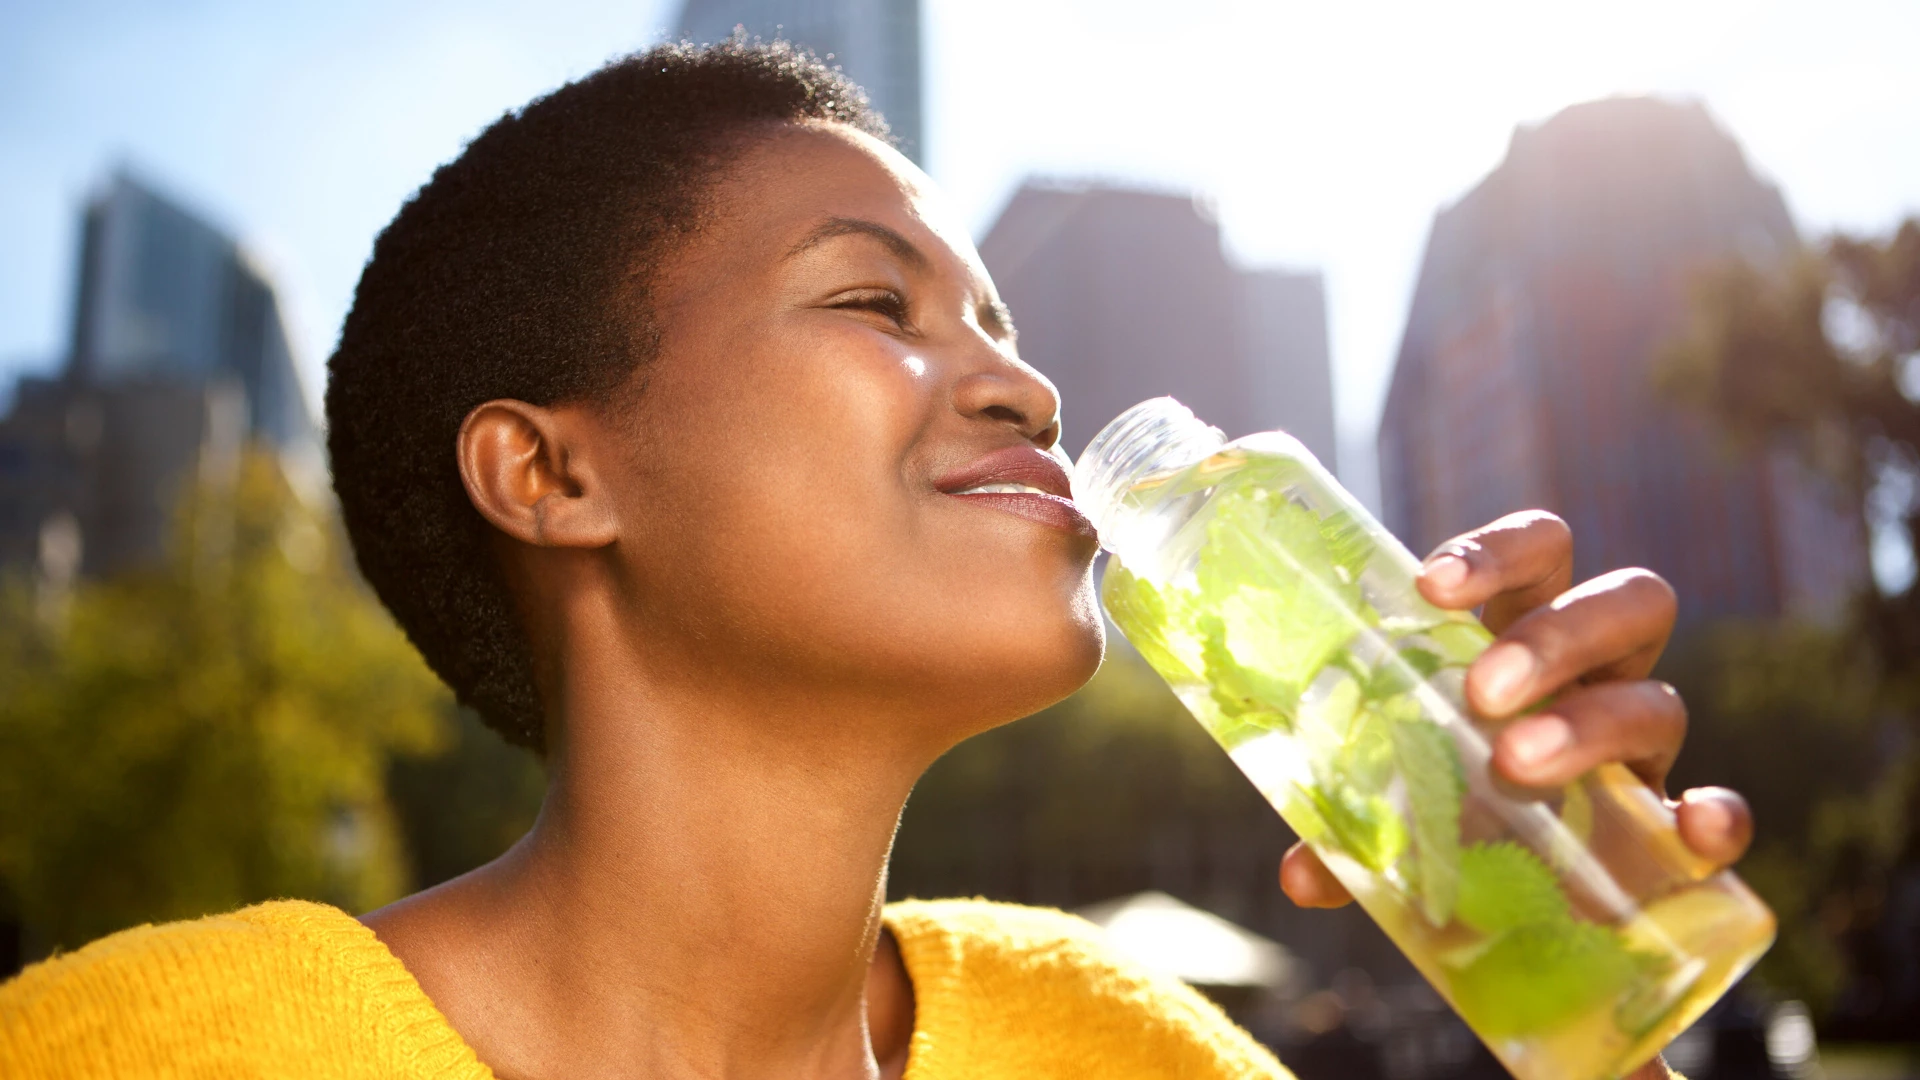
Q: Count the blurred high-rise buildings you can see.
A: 4